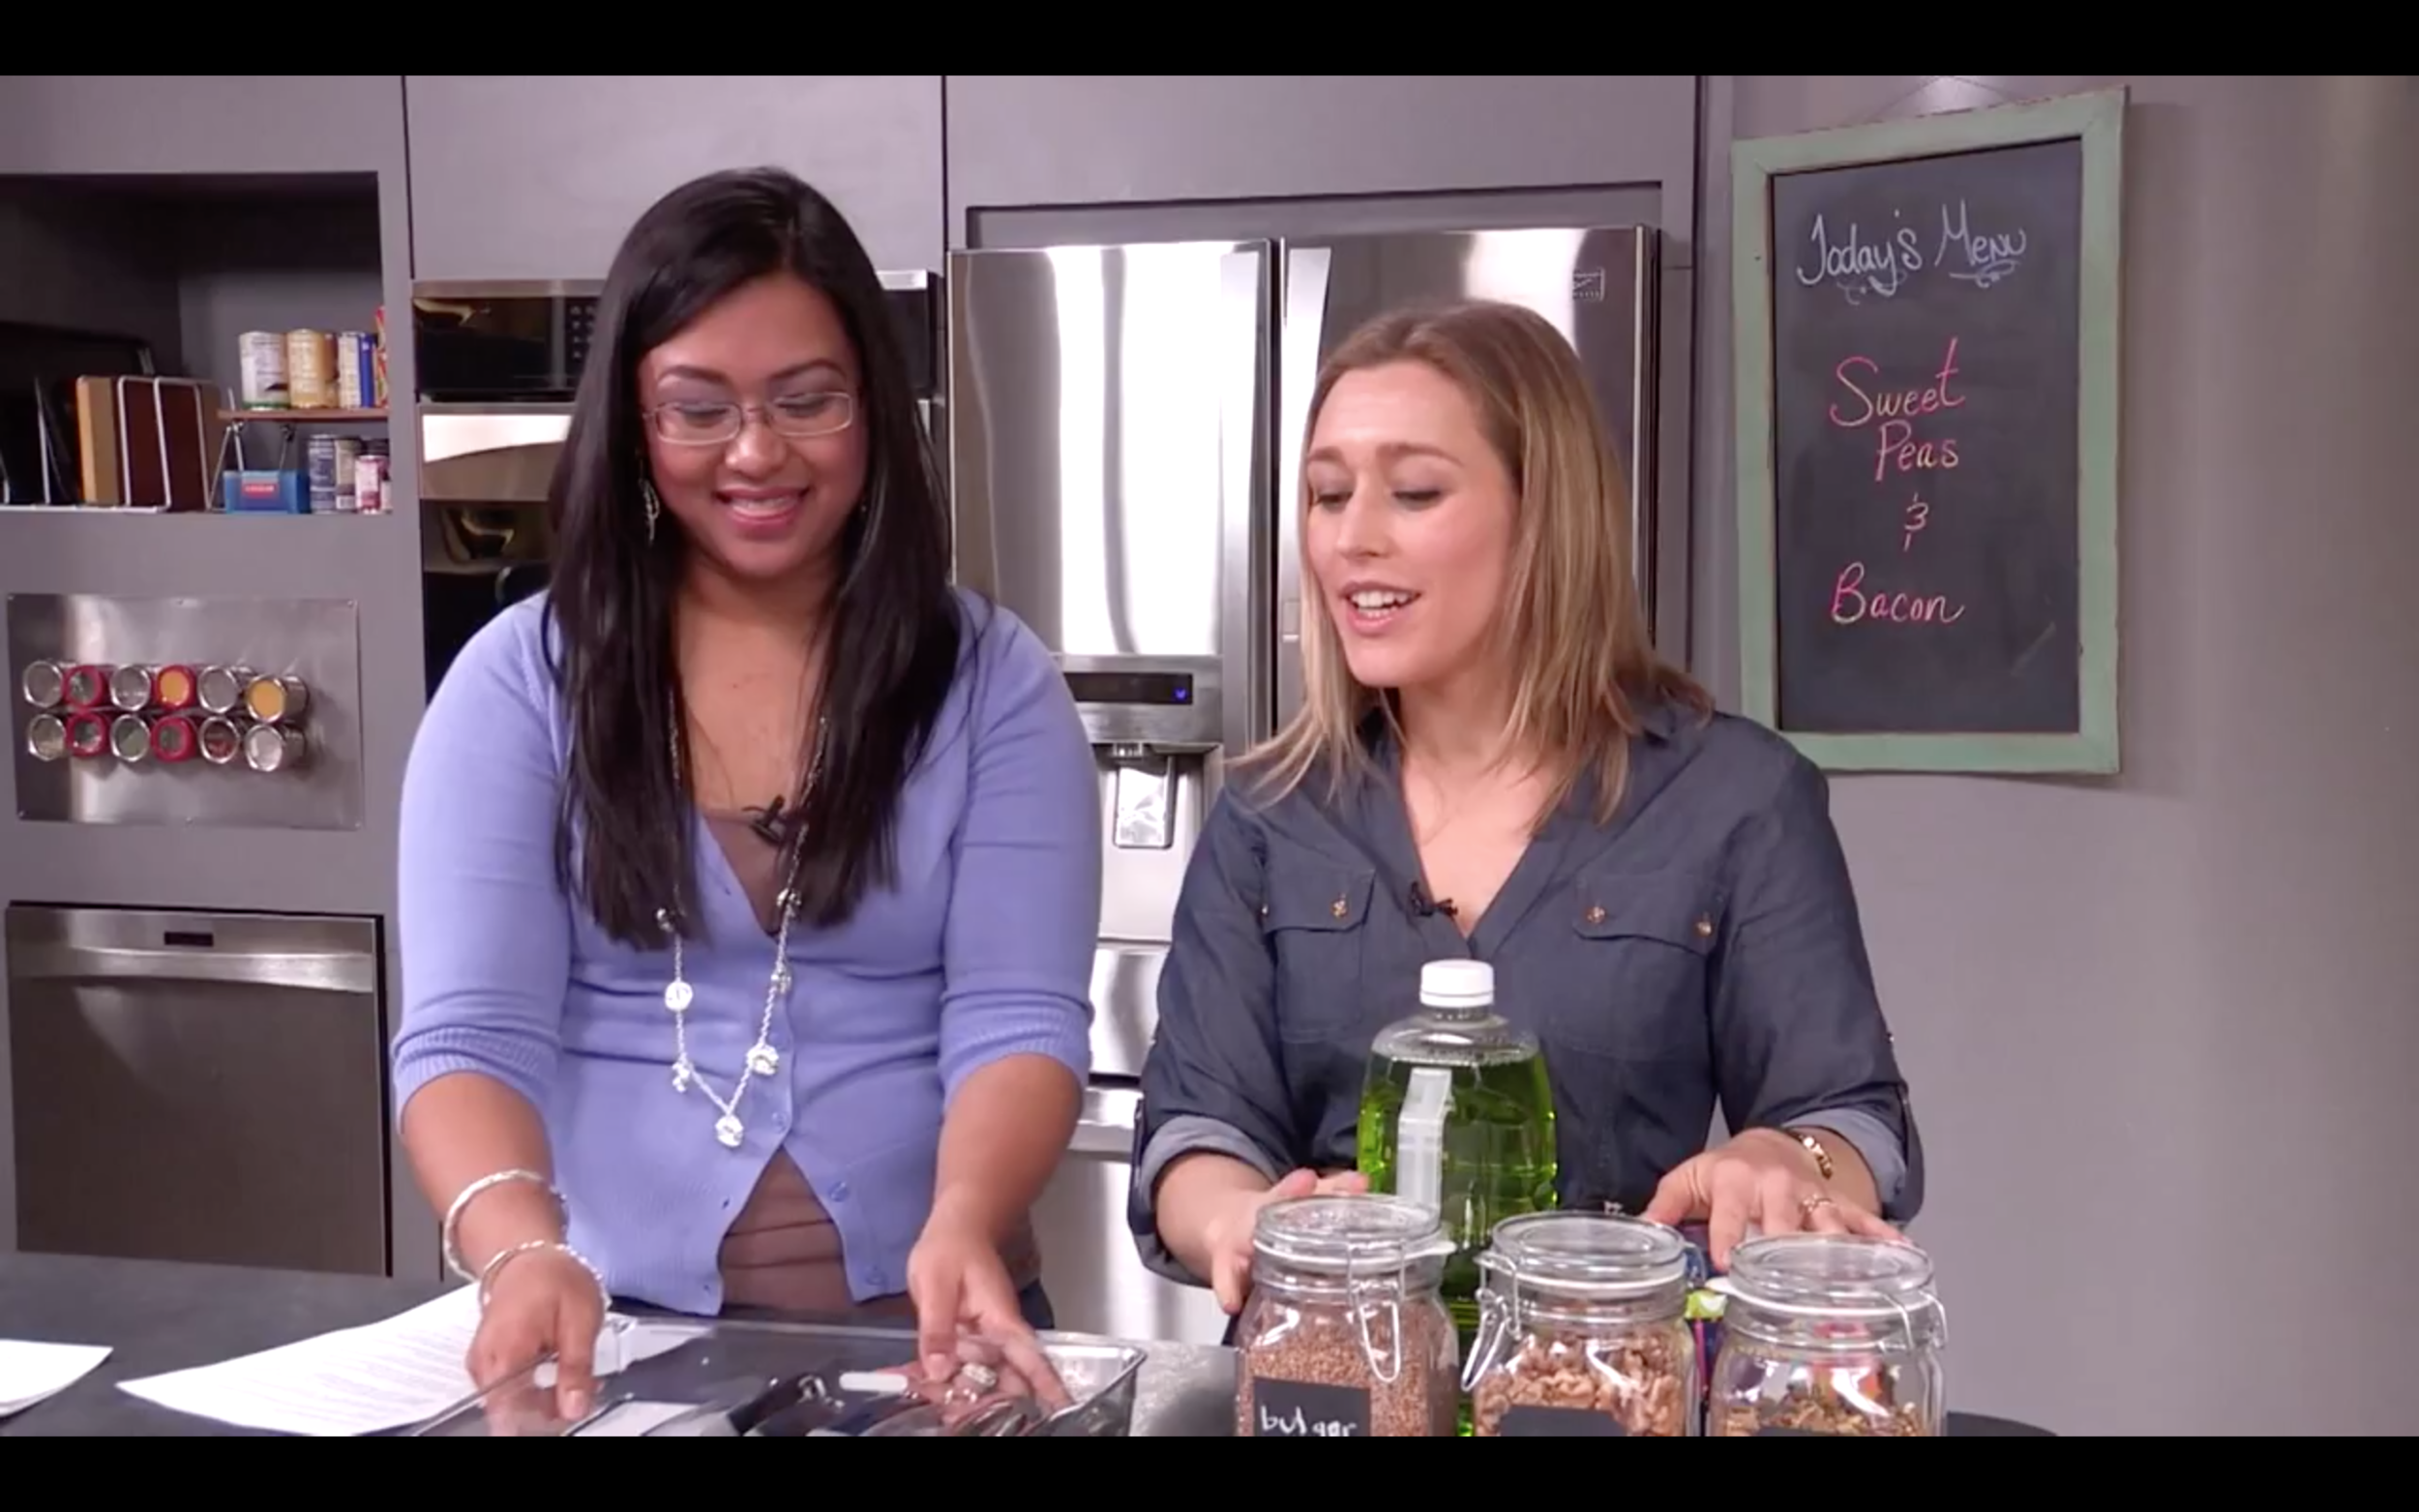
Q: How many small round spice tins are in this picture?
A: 12